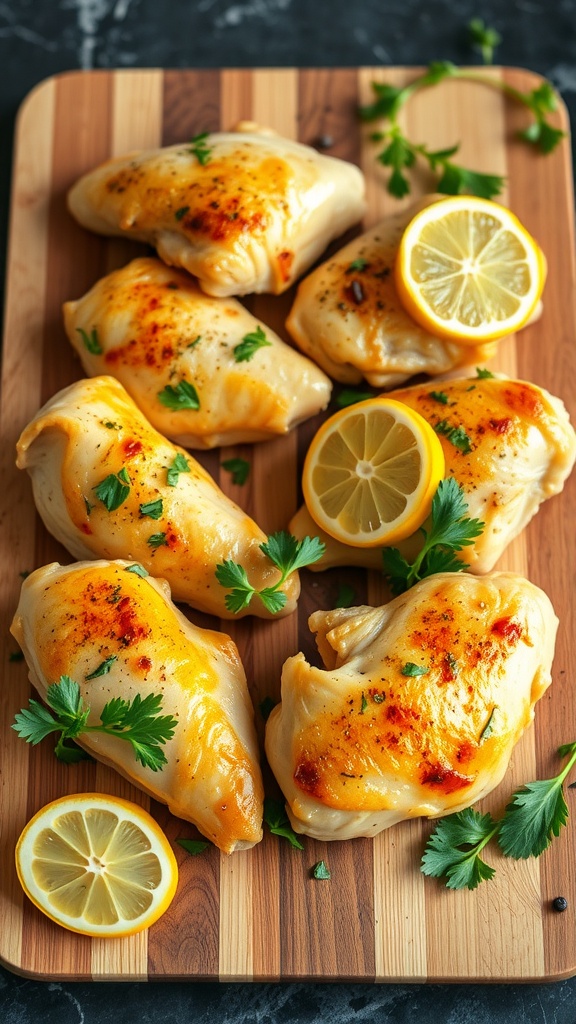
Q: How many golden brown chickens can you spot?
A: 7